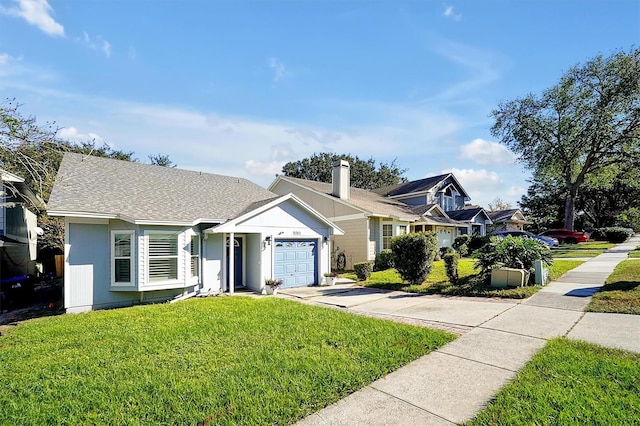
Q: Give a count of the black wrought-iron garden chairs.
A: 0